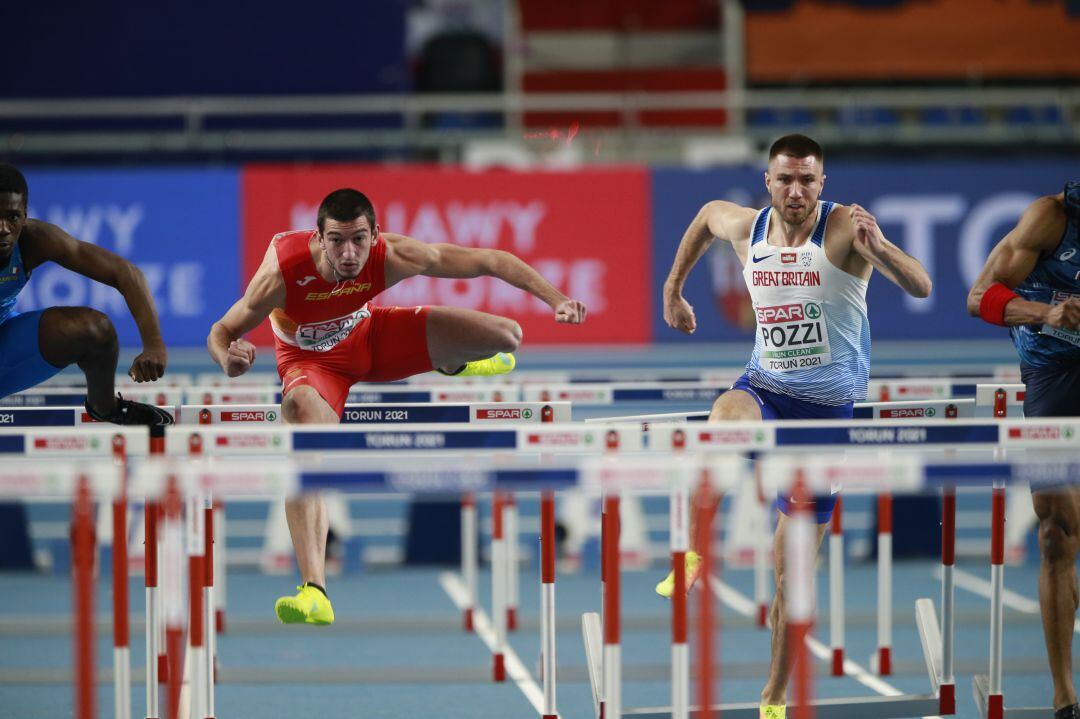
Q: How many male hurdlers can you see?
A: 4